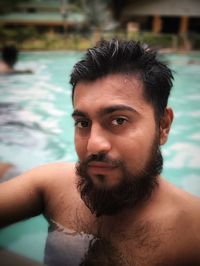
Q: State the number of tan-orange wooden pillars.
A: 2